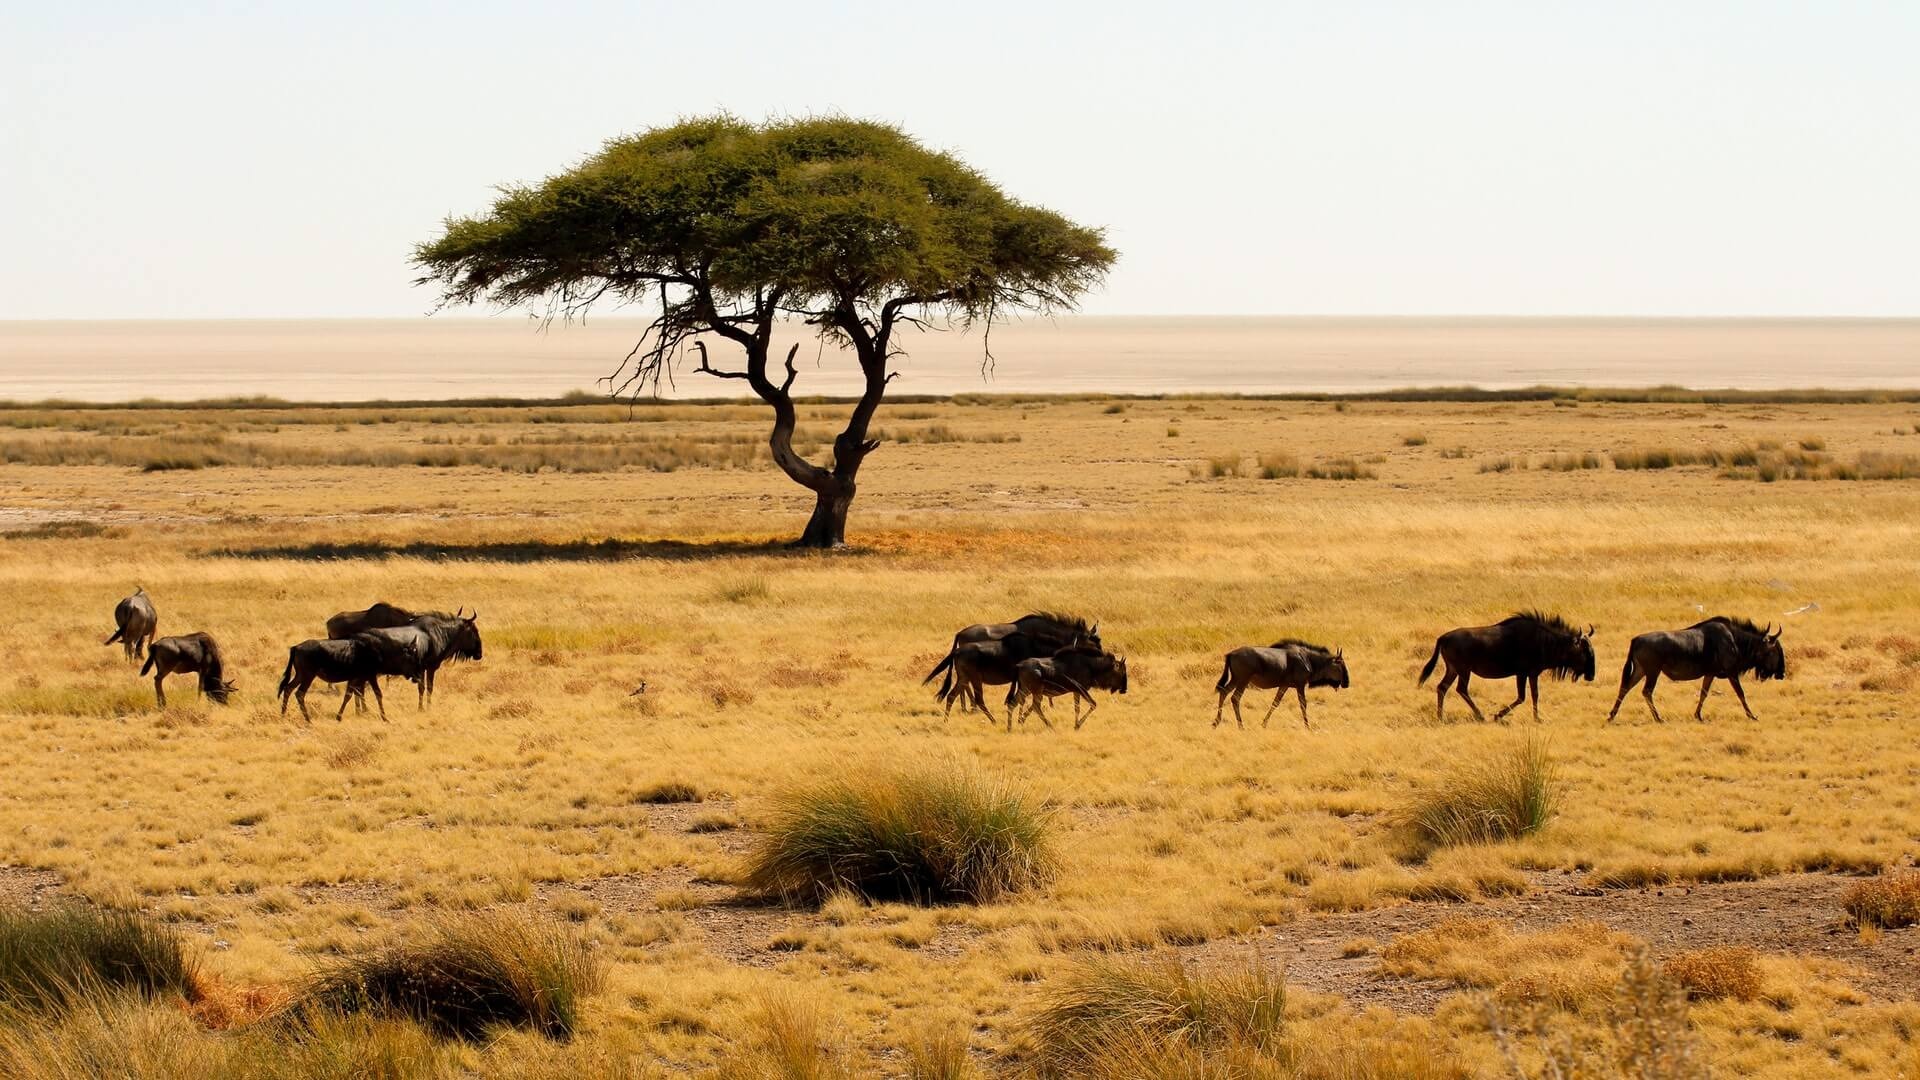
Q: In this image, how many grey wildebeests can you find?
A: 11